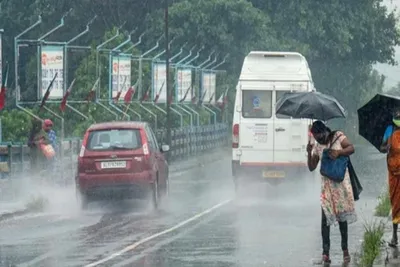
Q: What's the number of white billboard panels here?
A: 5